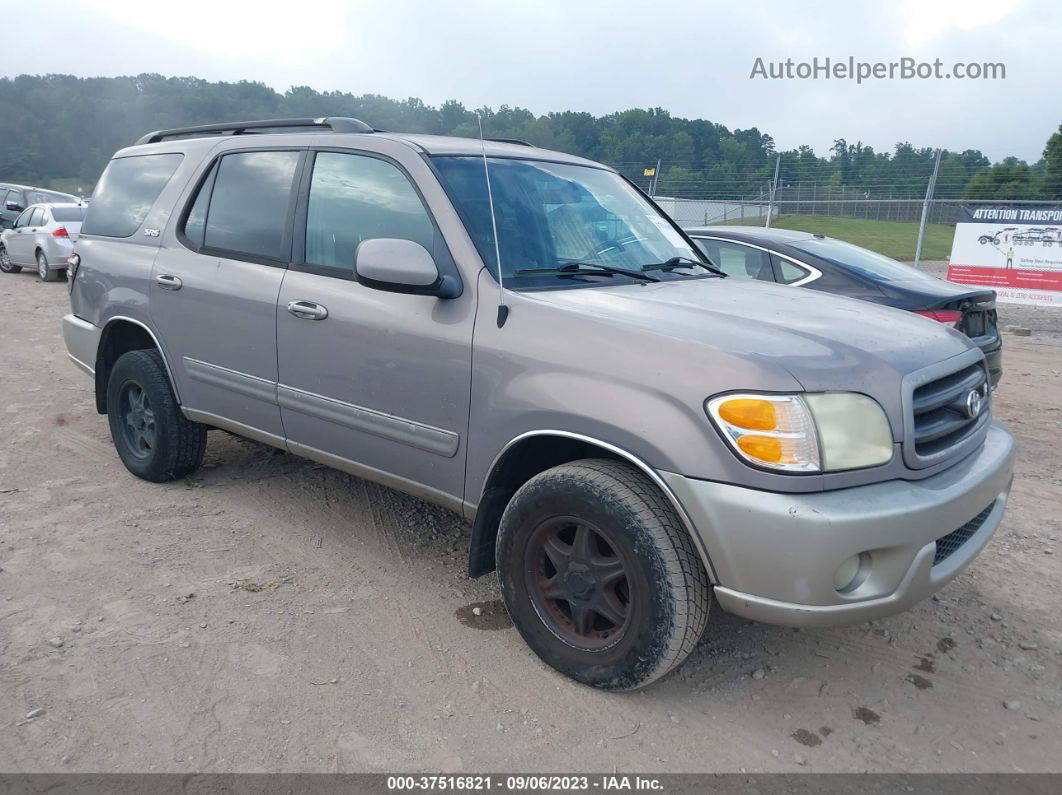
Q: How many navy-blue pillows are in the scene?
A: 0